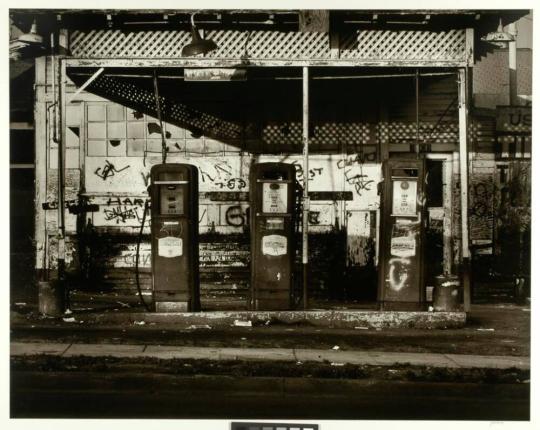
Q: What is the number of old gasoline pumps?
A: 3